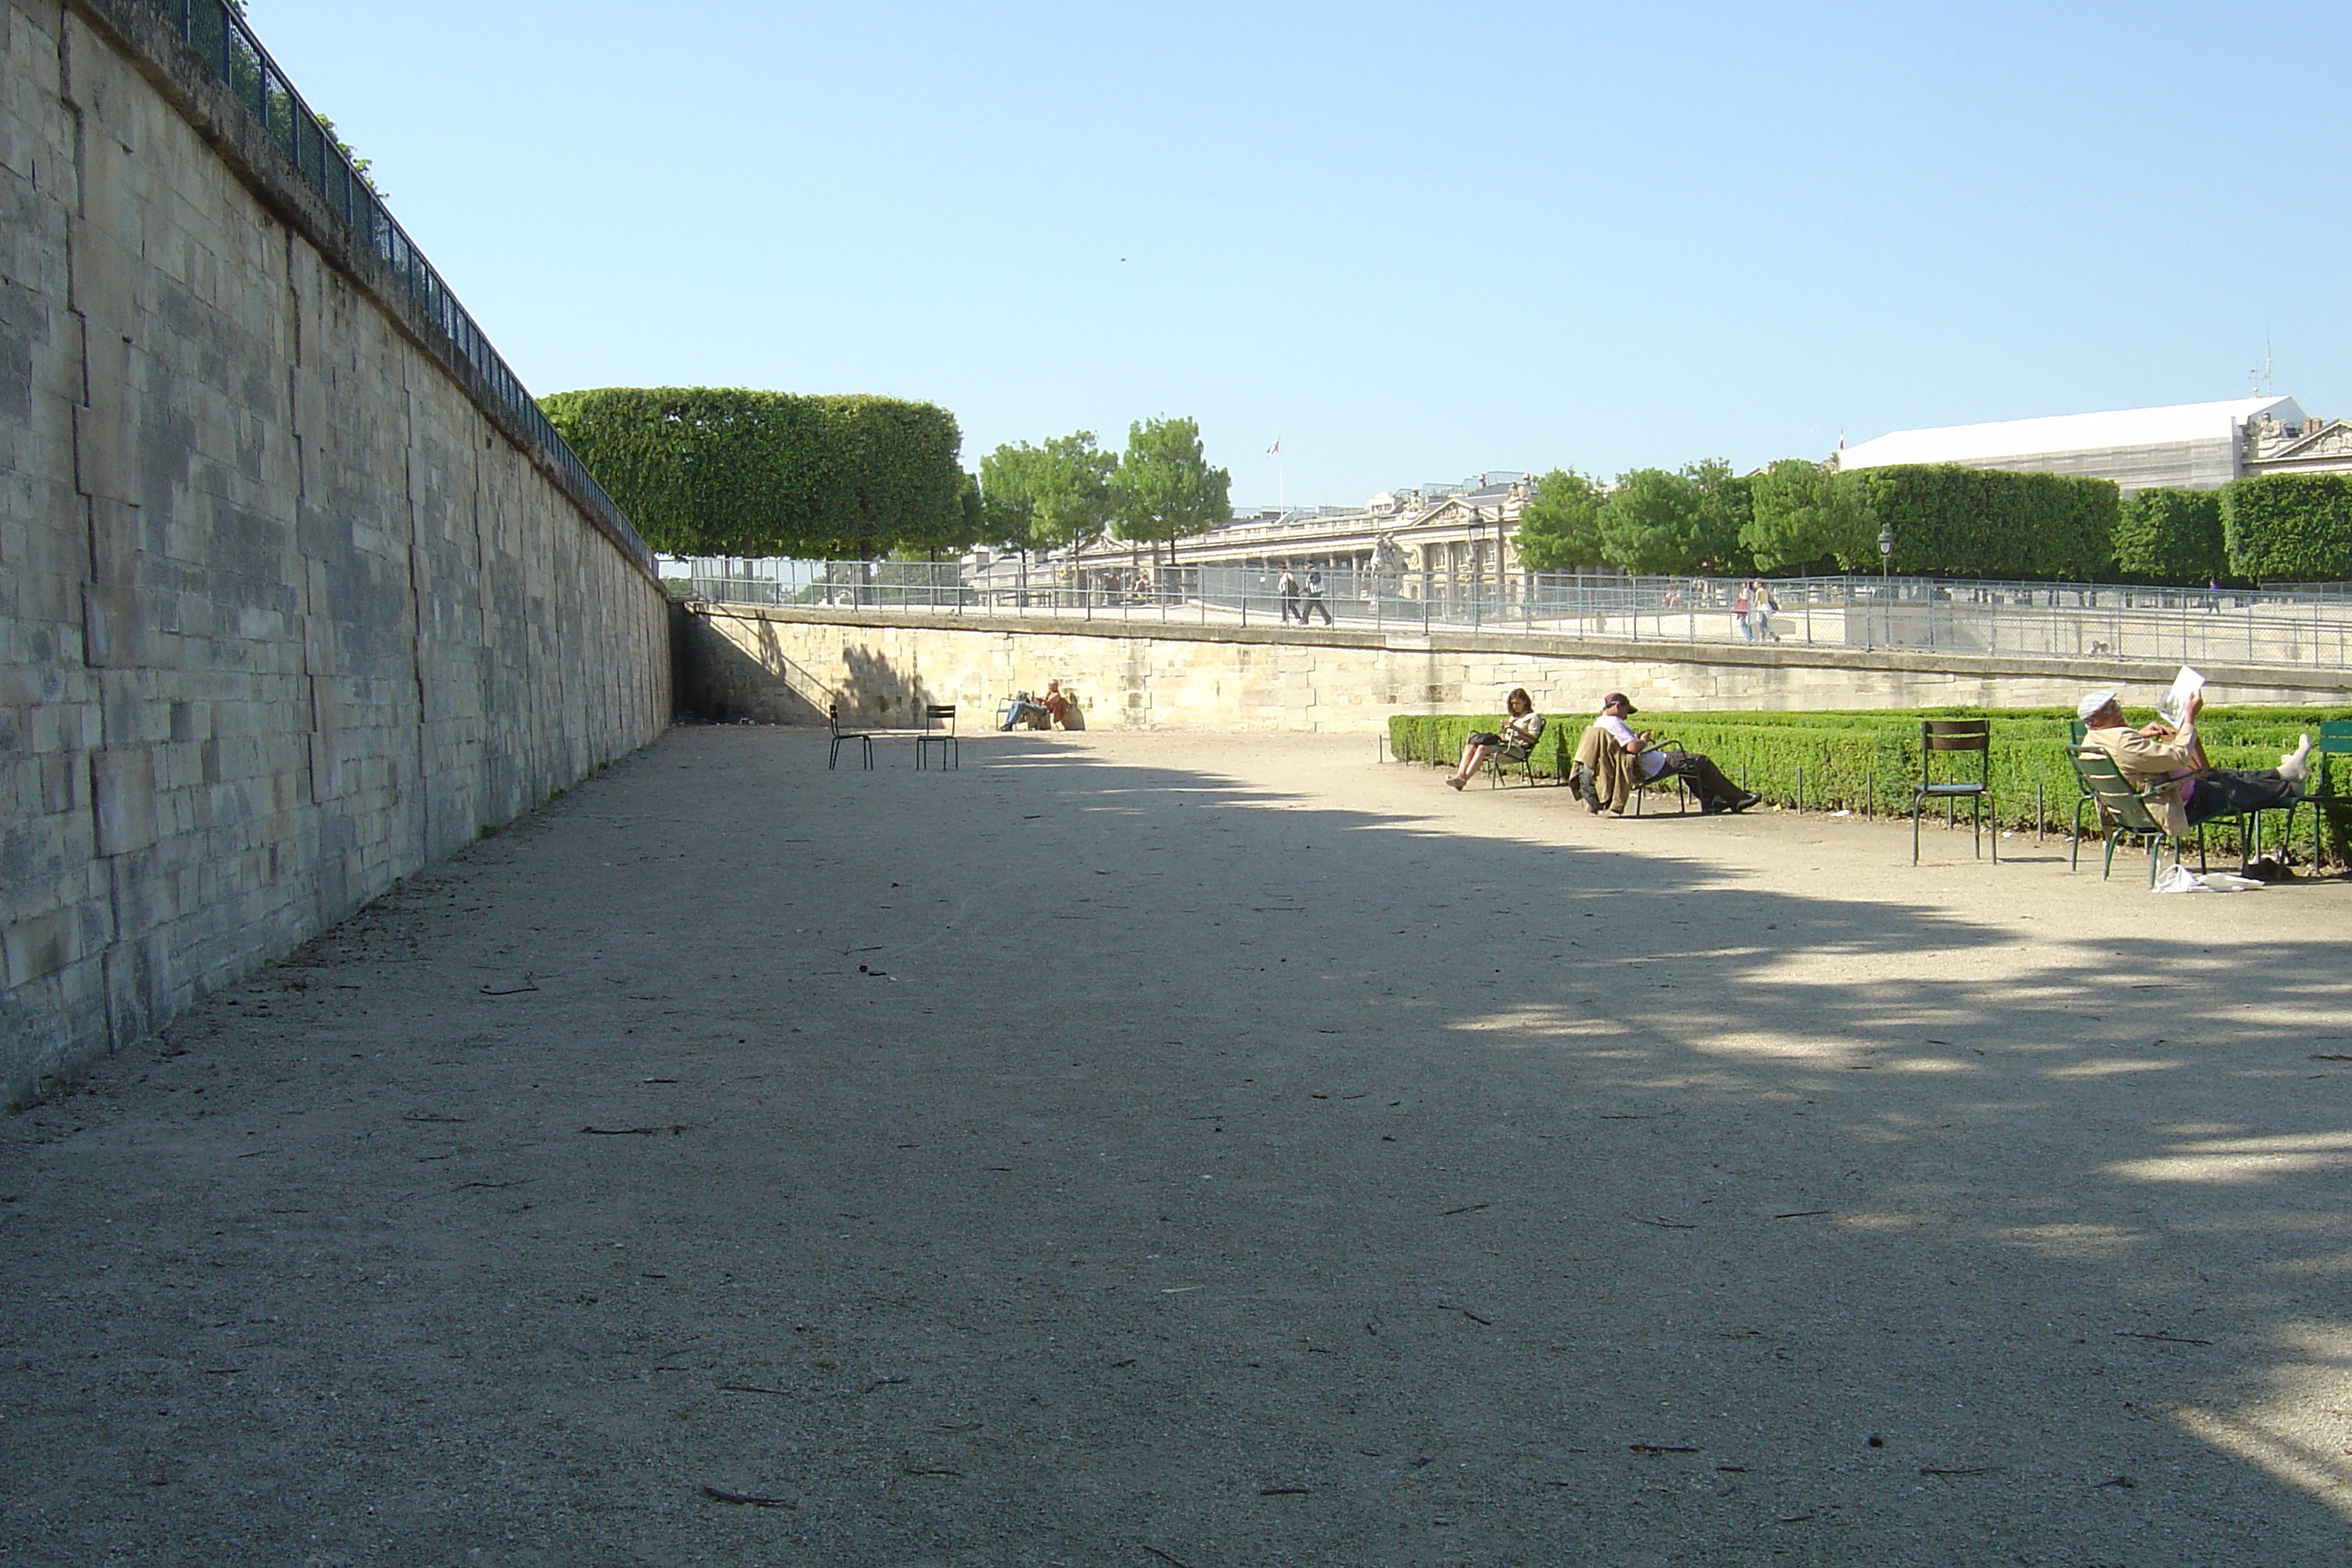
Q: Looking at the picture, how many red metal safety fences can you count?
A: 0